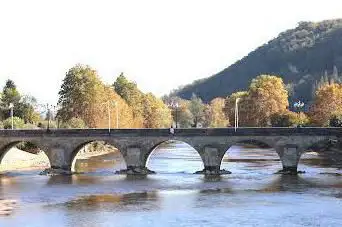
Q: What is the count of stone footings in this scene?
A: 4